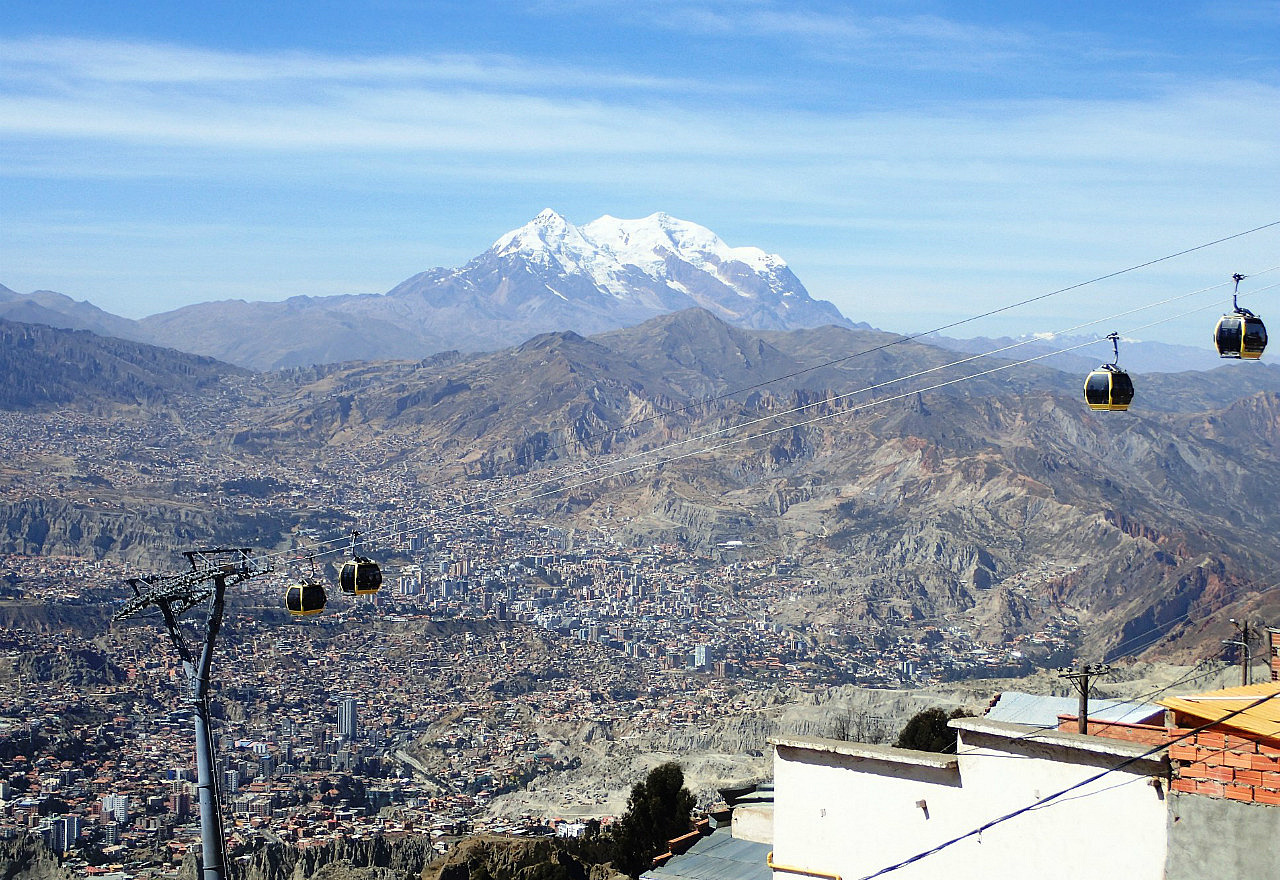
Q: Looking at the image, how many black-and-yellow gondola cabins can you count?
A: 4